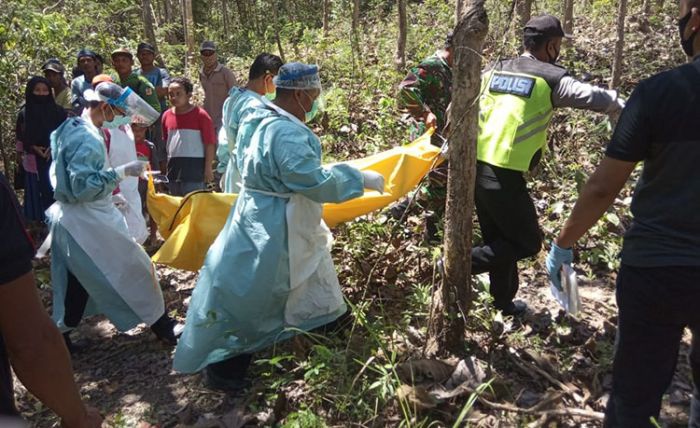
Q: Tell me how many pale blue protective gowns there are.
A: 3